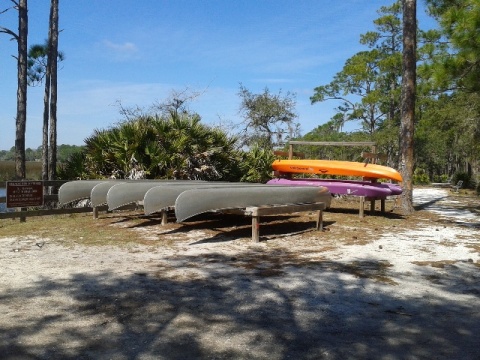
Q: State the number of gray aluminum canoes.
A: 5